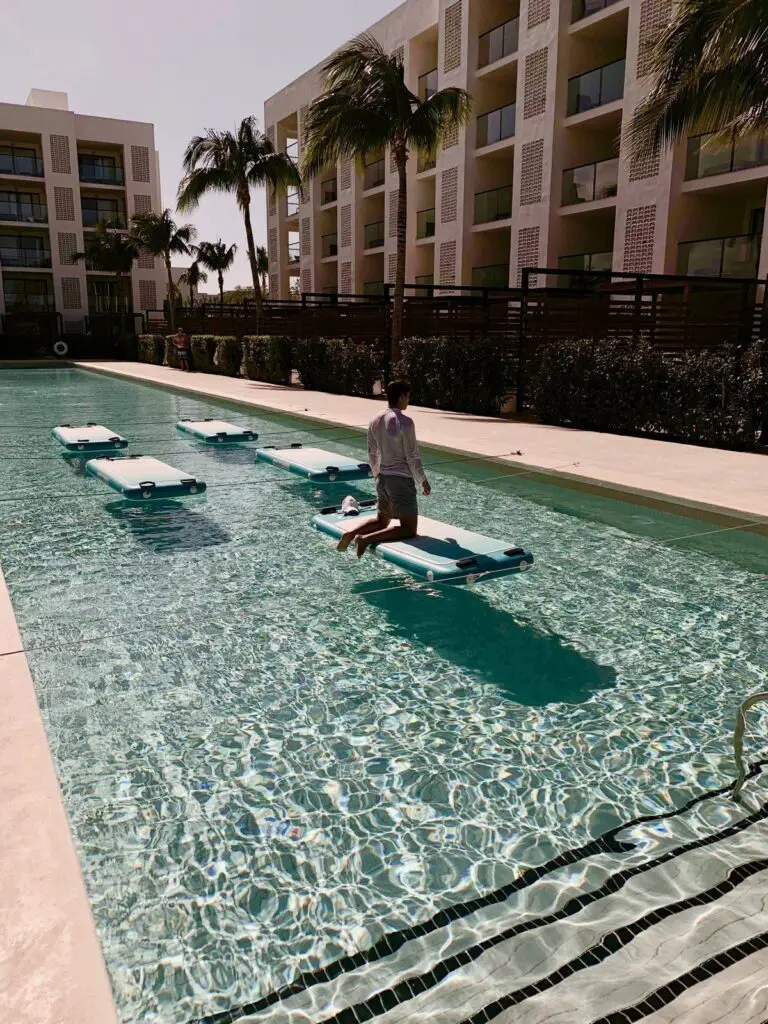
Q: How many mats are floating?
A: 5